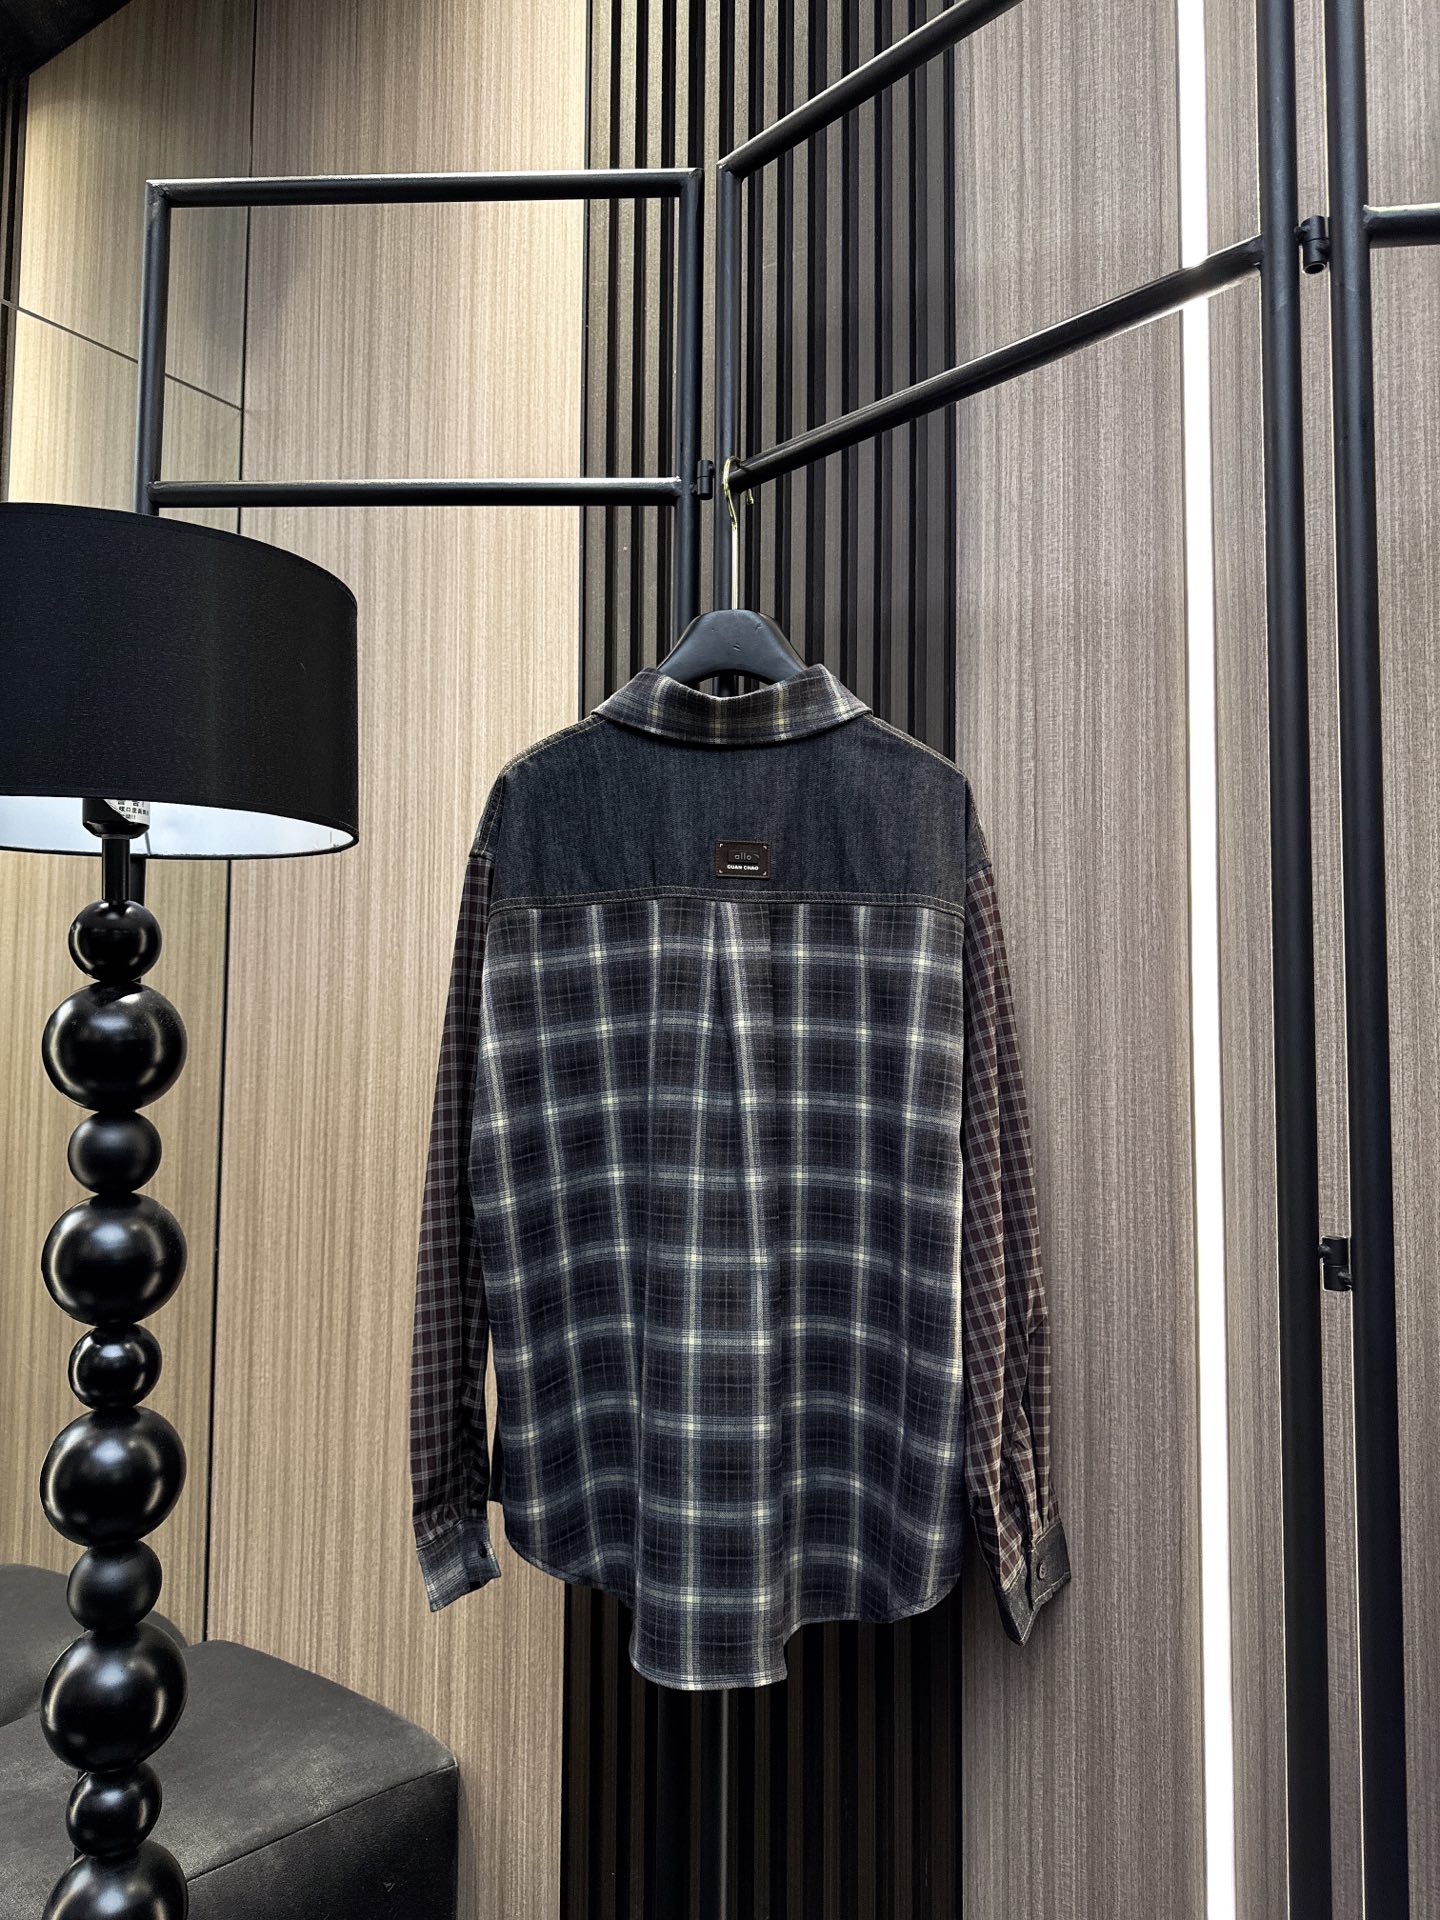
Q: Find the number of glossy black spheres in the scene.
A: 10